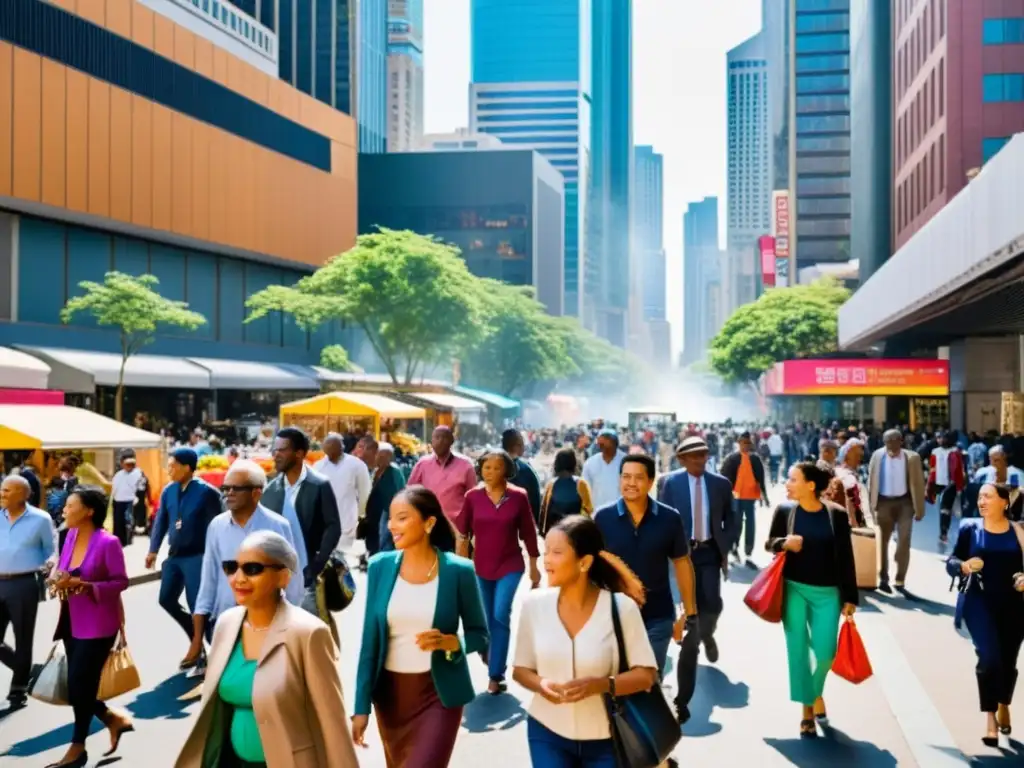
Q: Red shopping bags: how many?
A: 2